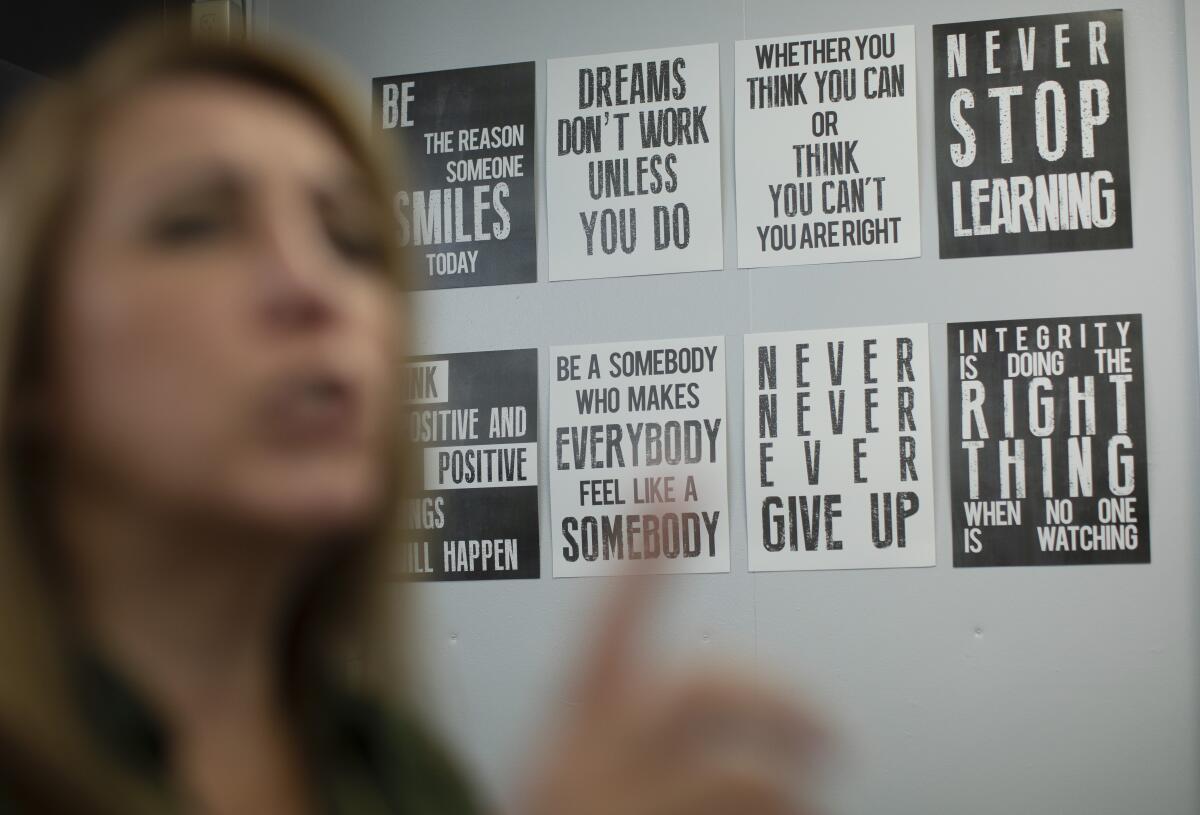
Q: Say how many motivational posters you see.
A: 8